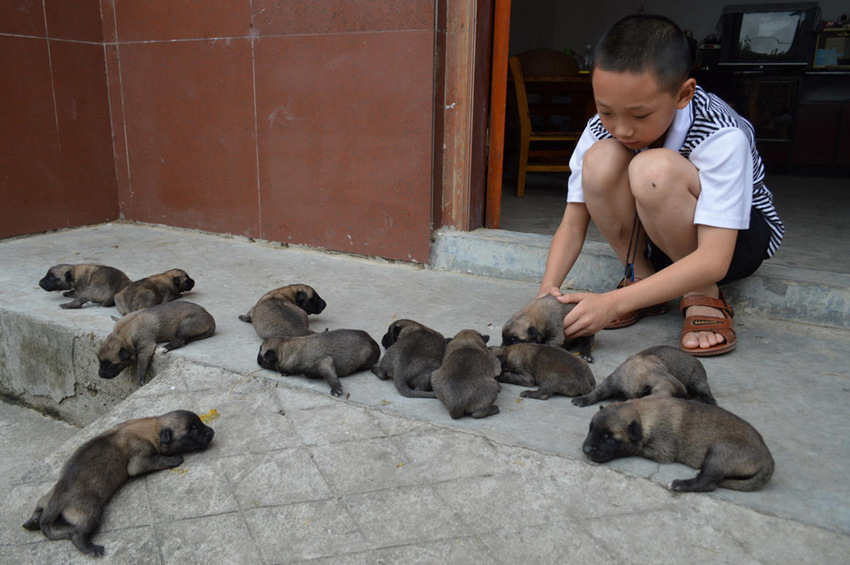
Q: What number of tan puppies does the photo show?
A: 12